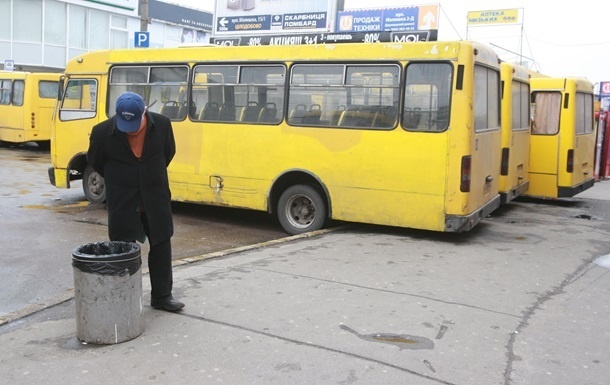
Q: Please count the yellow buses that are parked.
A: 4